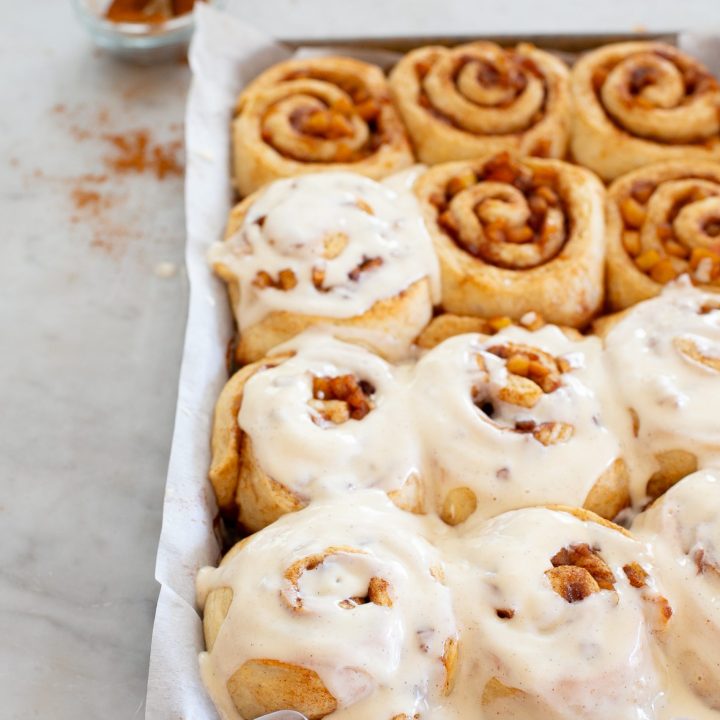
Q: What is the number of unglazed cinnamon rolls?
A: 5